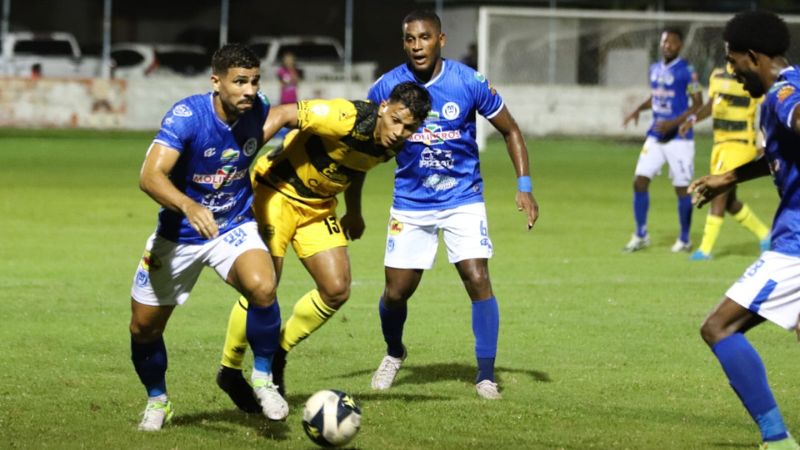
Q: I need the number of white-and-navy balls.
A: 1